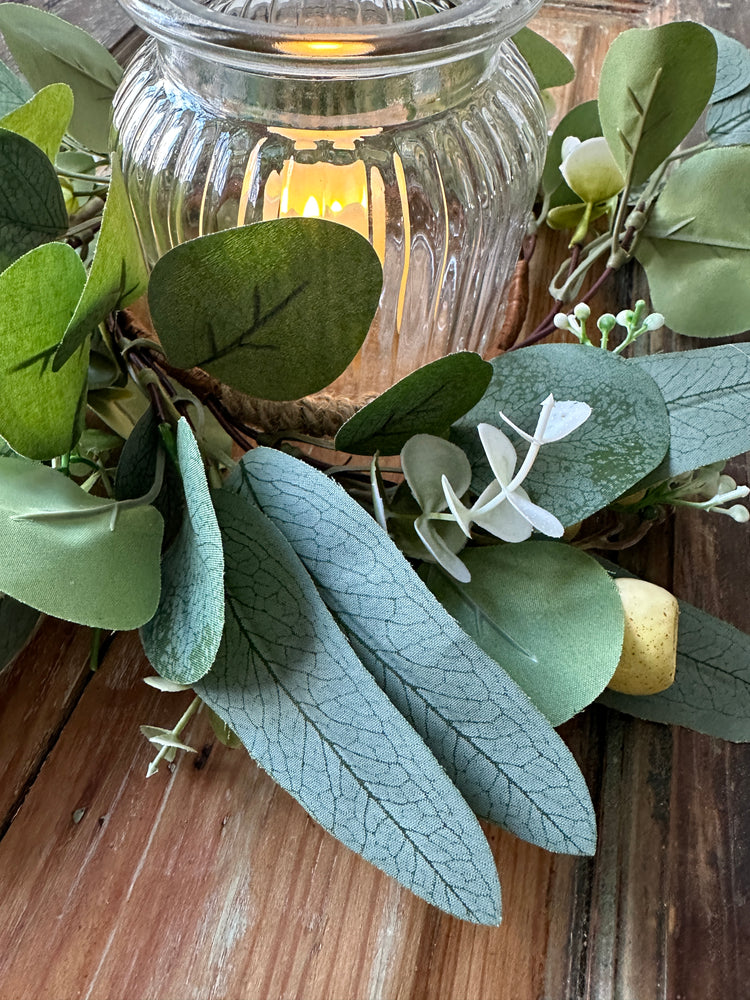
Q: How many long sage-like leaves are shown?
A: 4